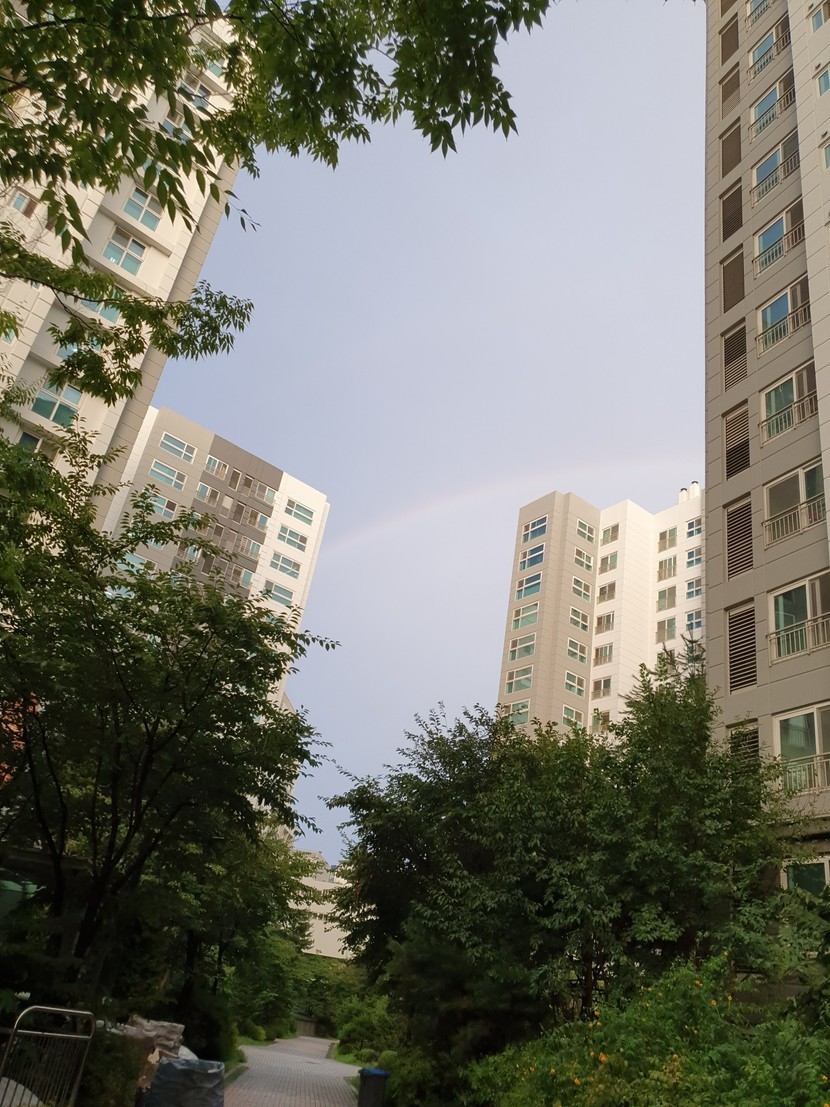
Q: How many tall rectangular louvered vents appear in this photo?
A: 11